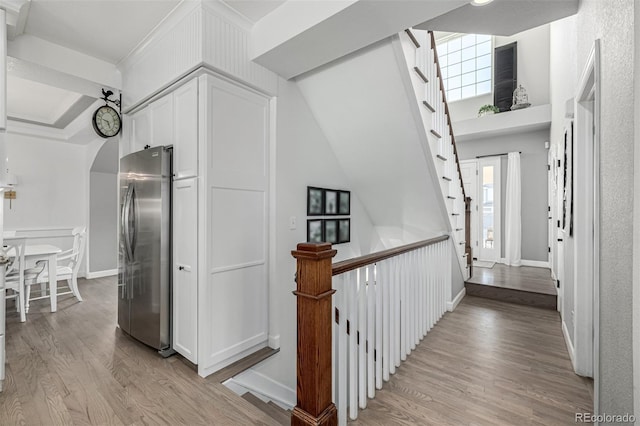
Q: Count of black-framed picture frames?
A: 6